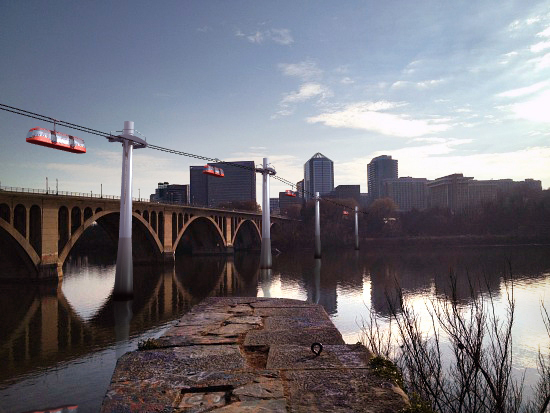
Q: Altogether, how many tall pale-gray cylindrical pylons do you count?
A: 4